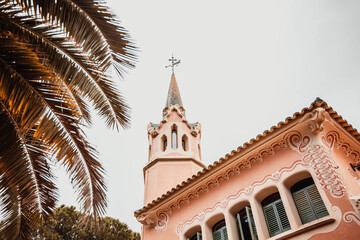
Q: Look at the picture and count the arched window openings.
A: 8